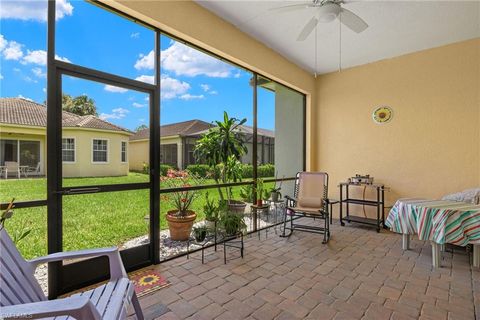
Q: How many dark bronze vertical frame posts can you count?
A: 4